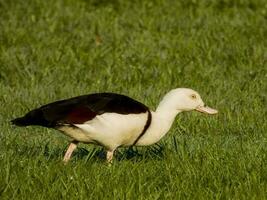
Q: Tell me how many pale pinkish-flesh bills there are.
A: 1